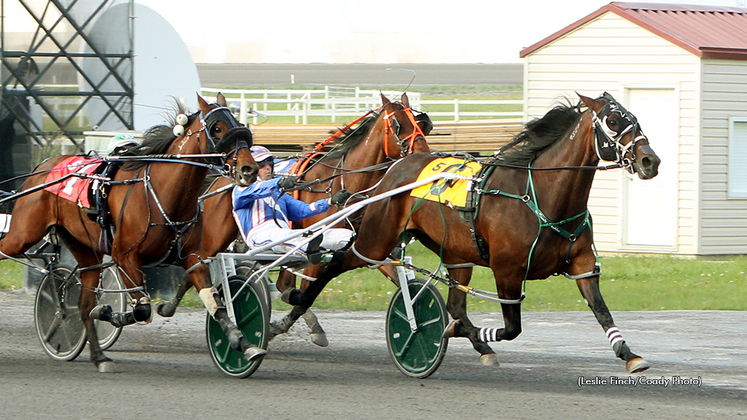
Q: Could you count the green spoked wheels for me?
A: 2